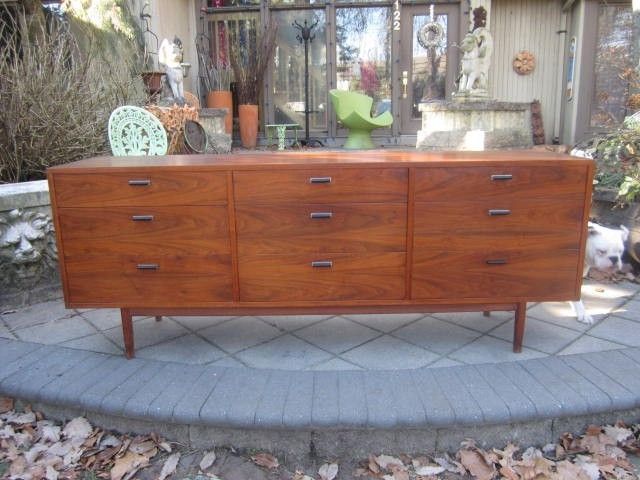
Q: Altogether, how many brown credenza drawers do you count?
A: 9